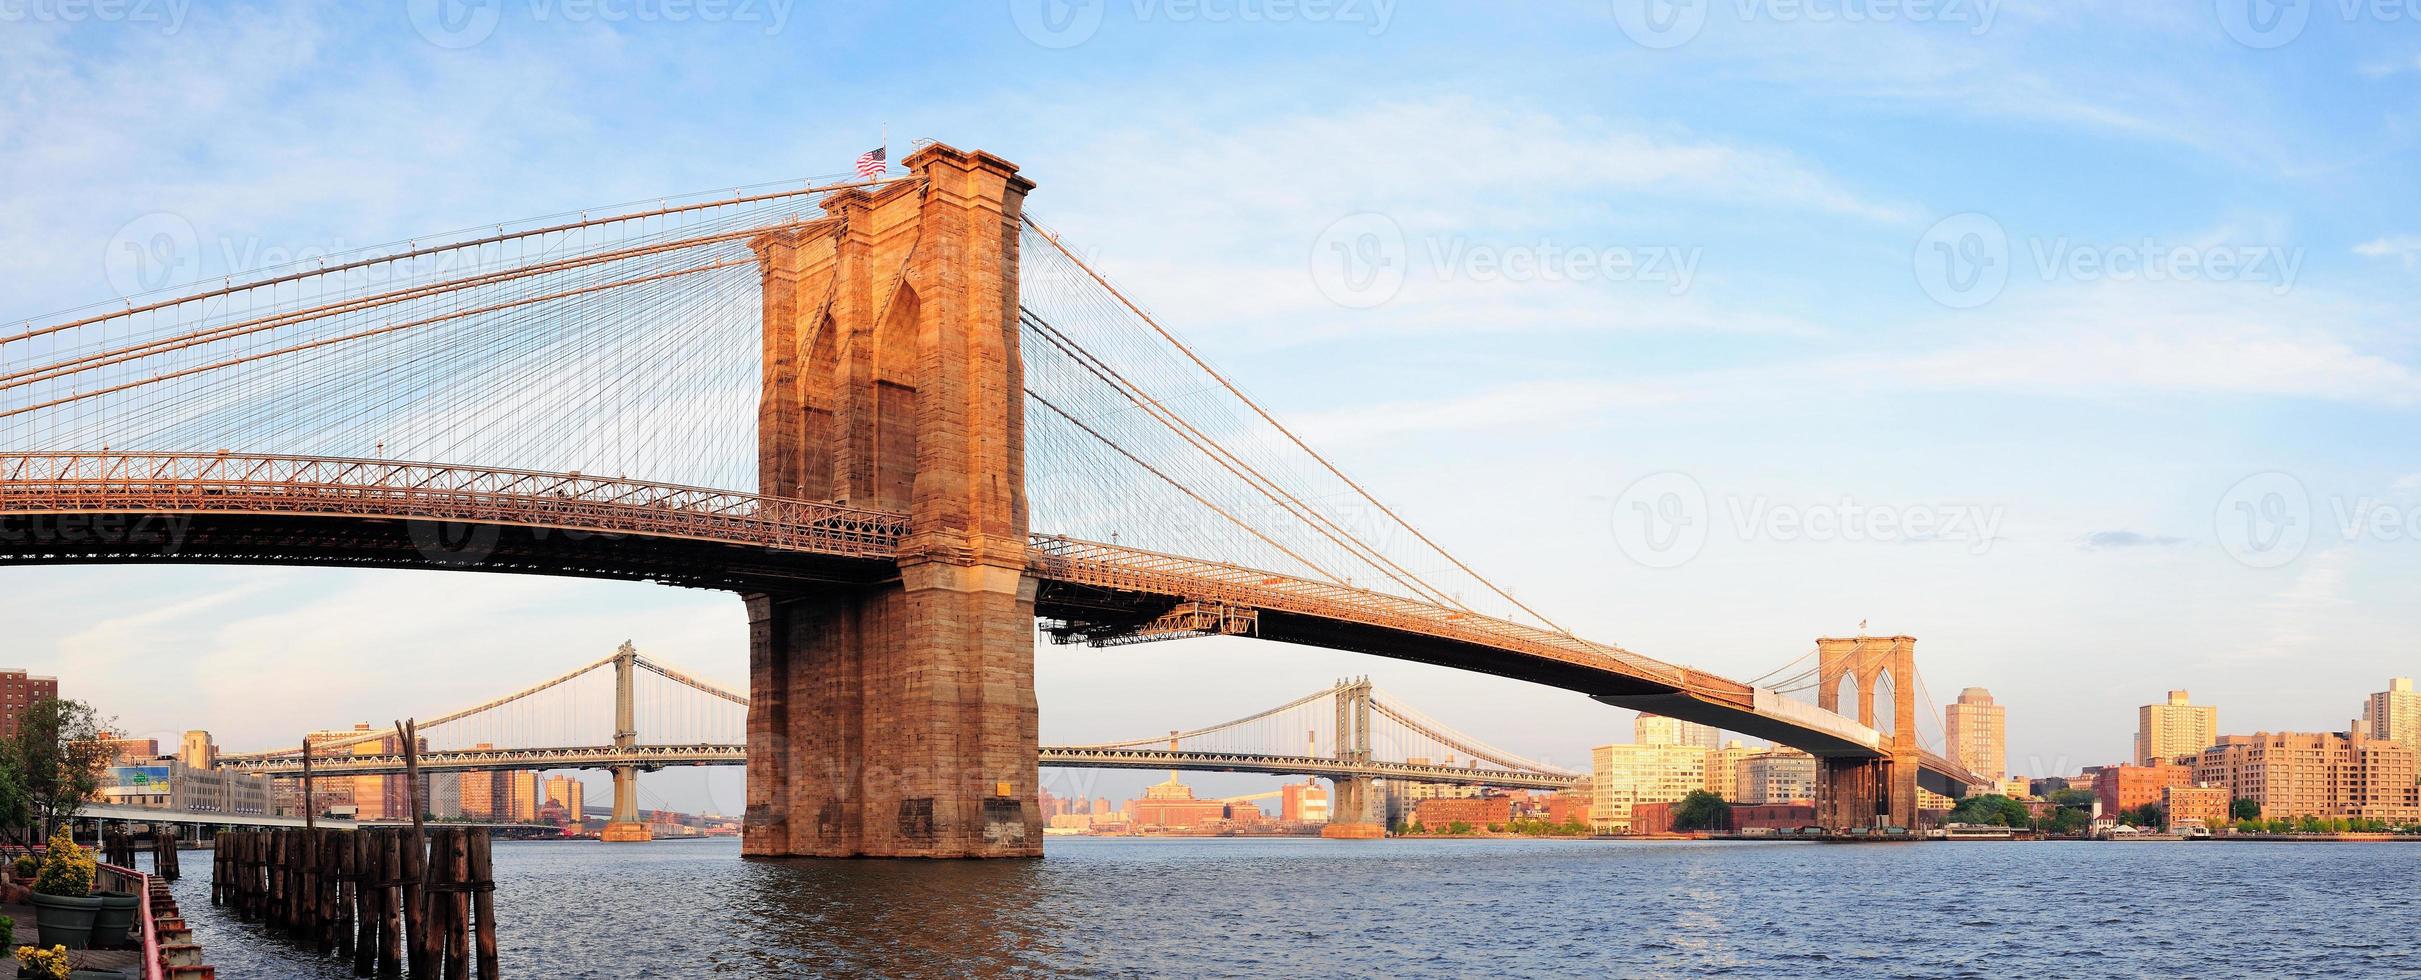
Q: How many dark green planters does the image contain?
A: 3